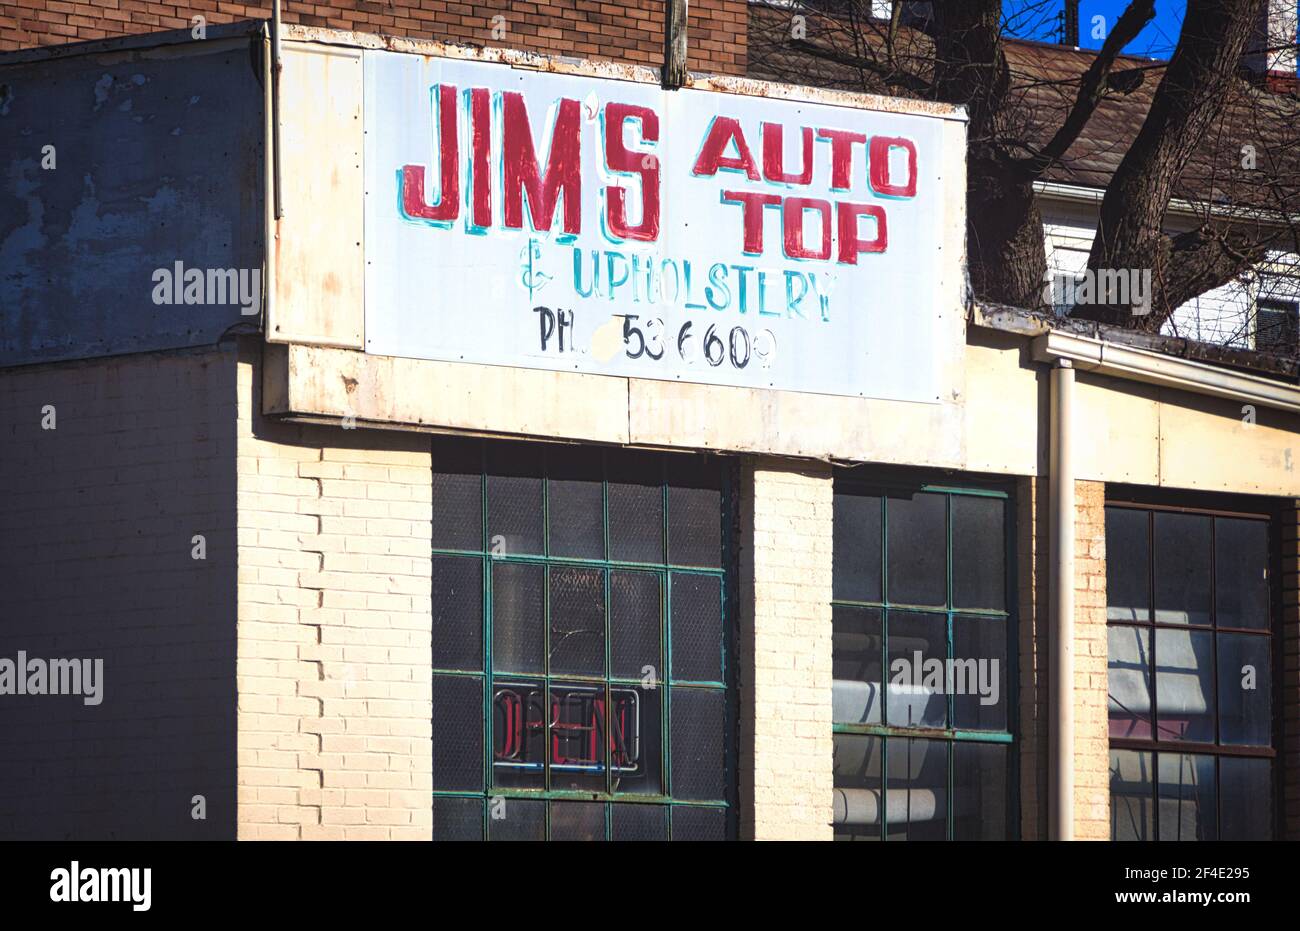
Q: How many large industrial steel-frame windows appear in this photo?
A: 3